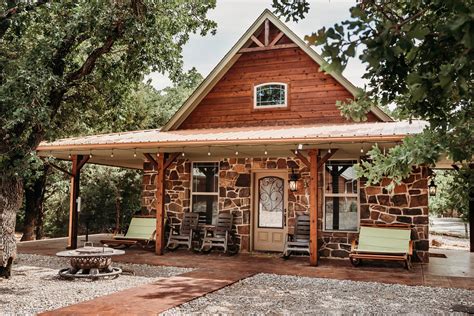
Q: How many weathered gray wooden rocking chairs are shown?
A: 3